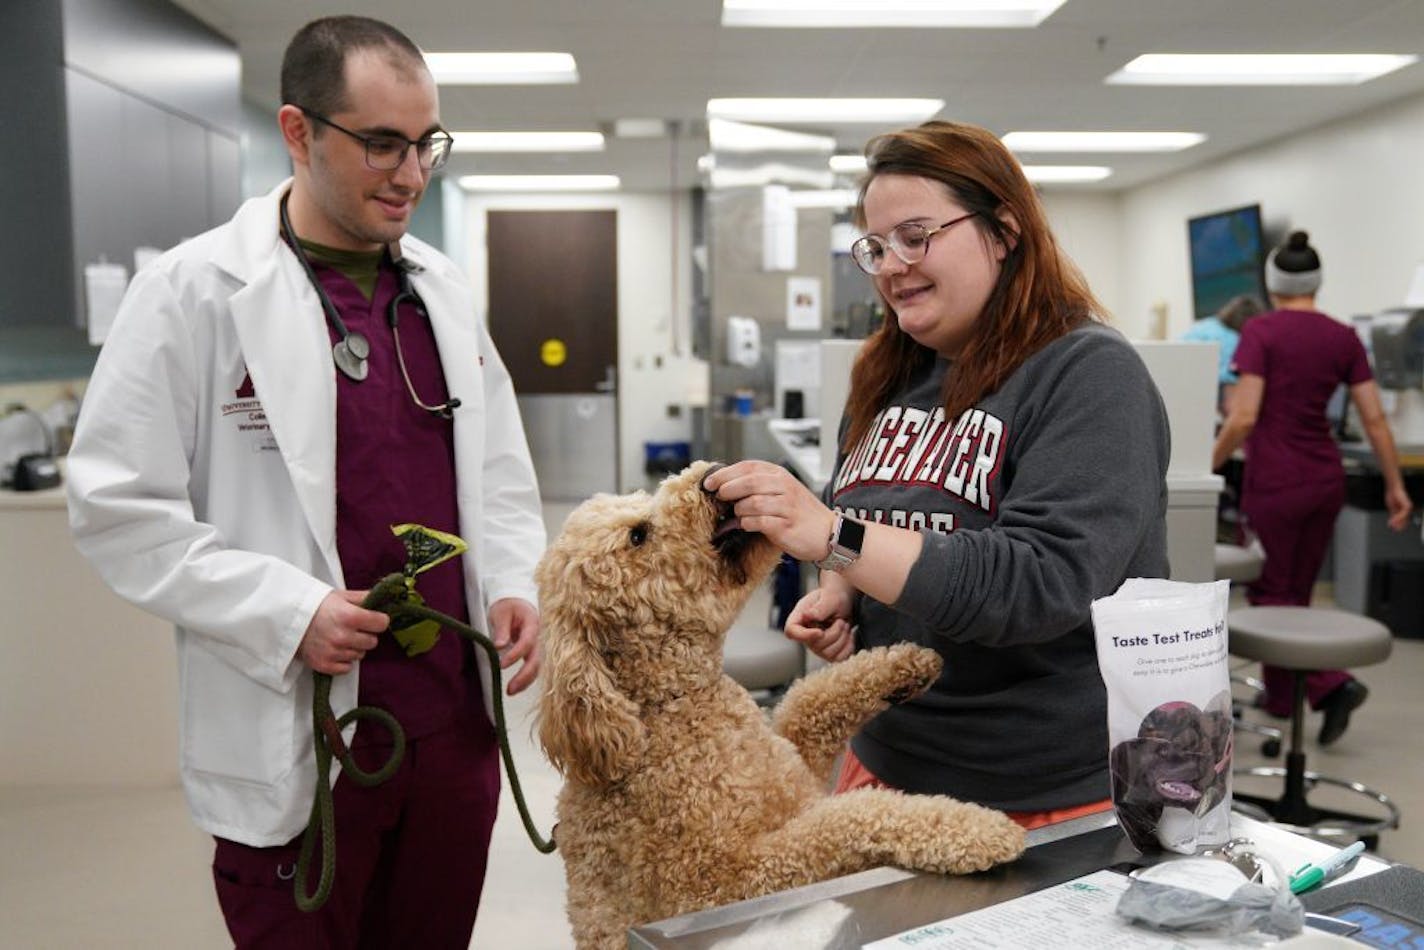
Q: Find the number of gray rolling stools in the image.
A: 3